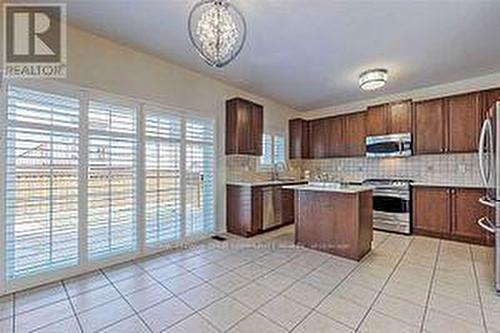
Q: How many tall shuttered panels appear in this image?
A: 4